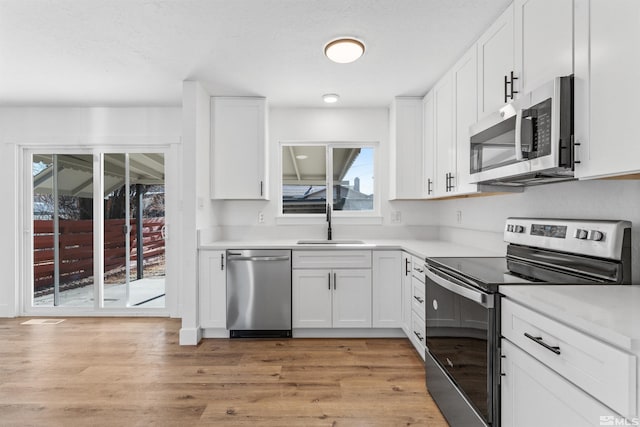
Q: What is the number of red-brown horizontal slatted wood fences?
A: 1